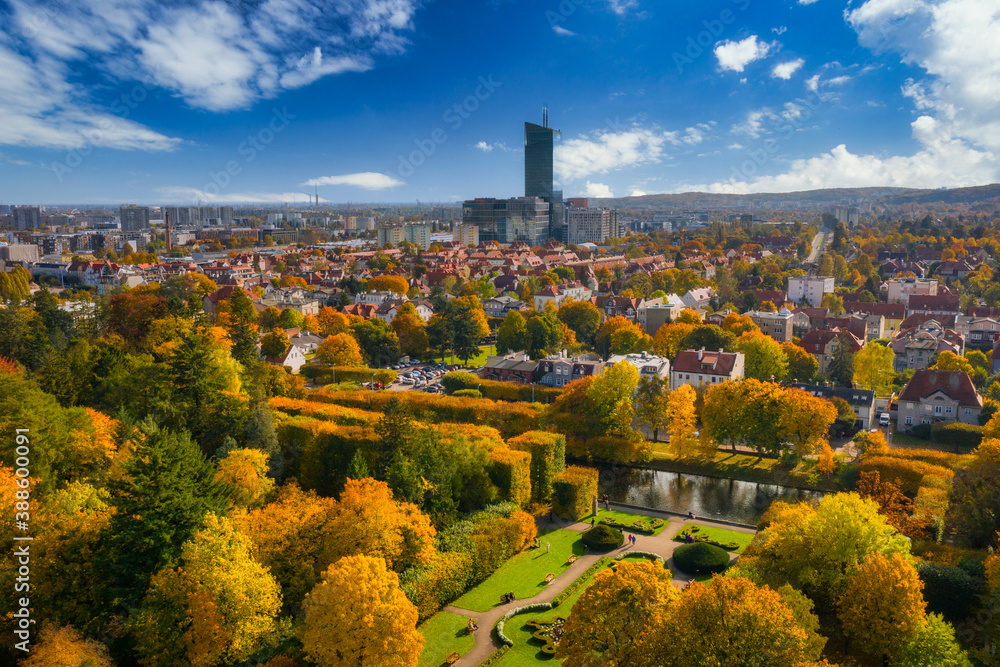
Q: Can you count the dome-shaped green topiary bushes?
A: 2